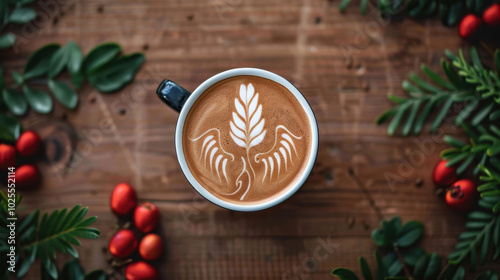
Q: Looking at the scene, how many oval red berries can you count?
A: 12